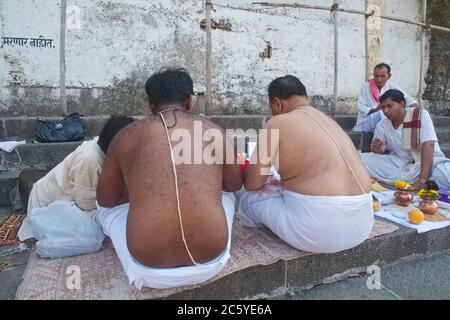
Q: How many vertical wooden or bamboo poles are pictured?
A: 5